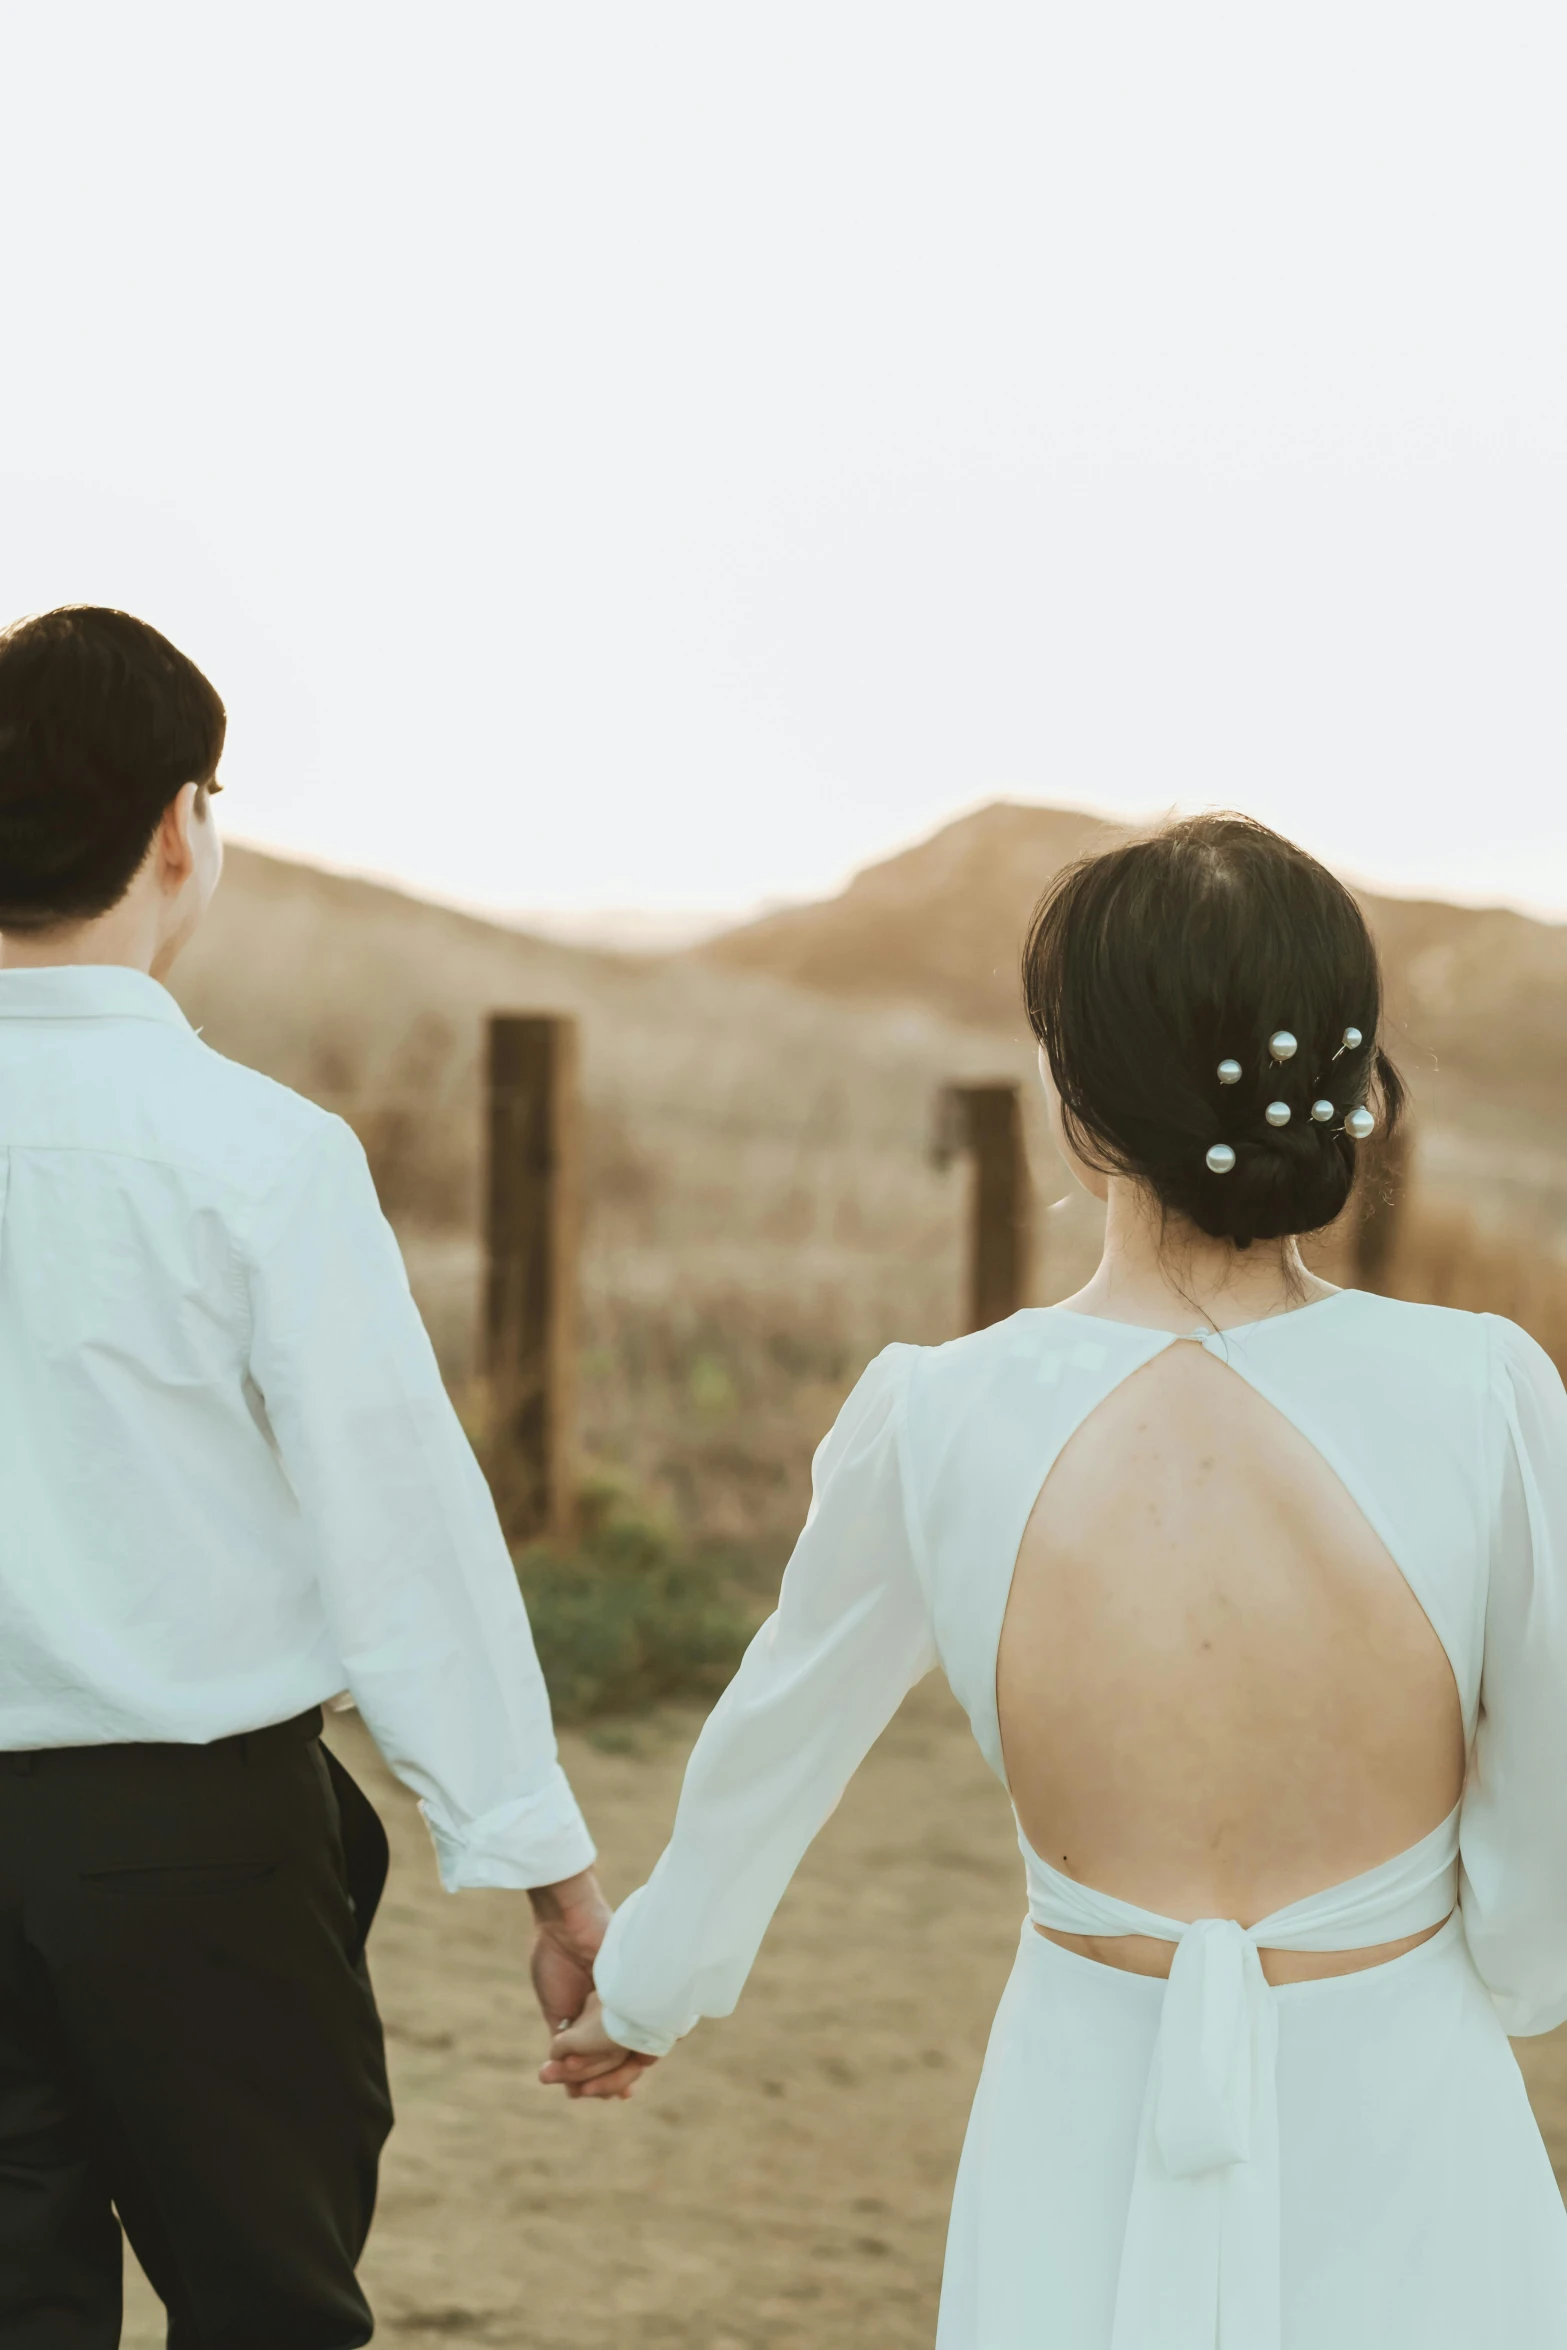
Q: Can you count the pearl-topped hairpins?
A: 7